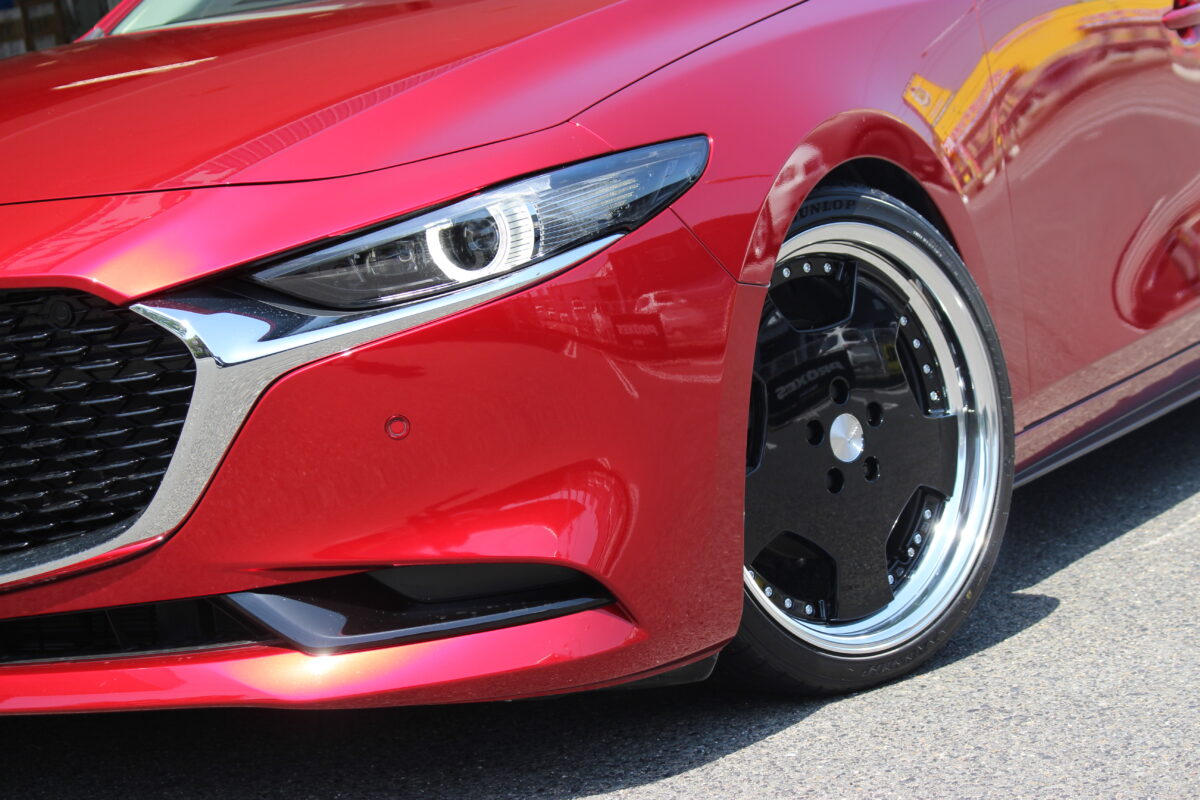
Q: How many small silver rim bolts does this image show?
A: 15